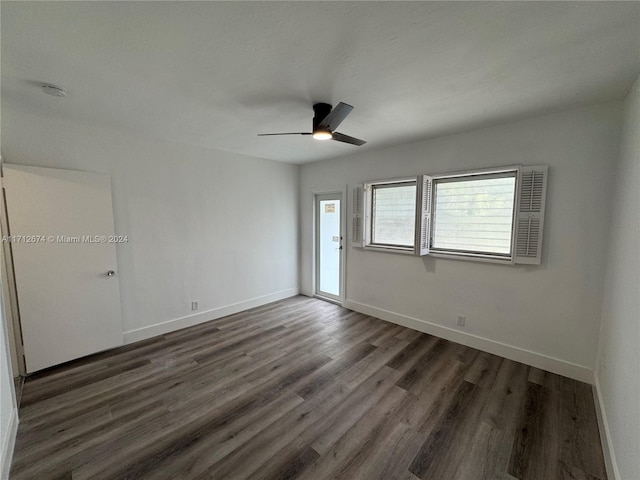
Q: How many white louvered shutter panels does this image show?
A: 3